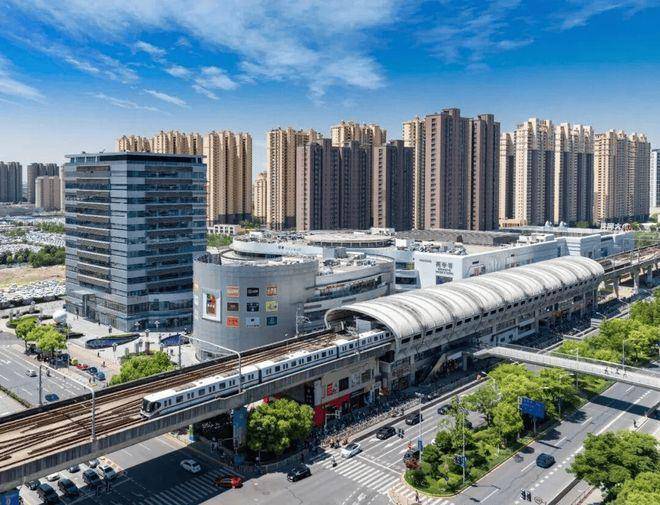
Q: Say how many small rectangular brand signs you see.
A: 9